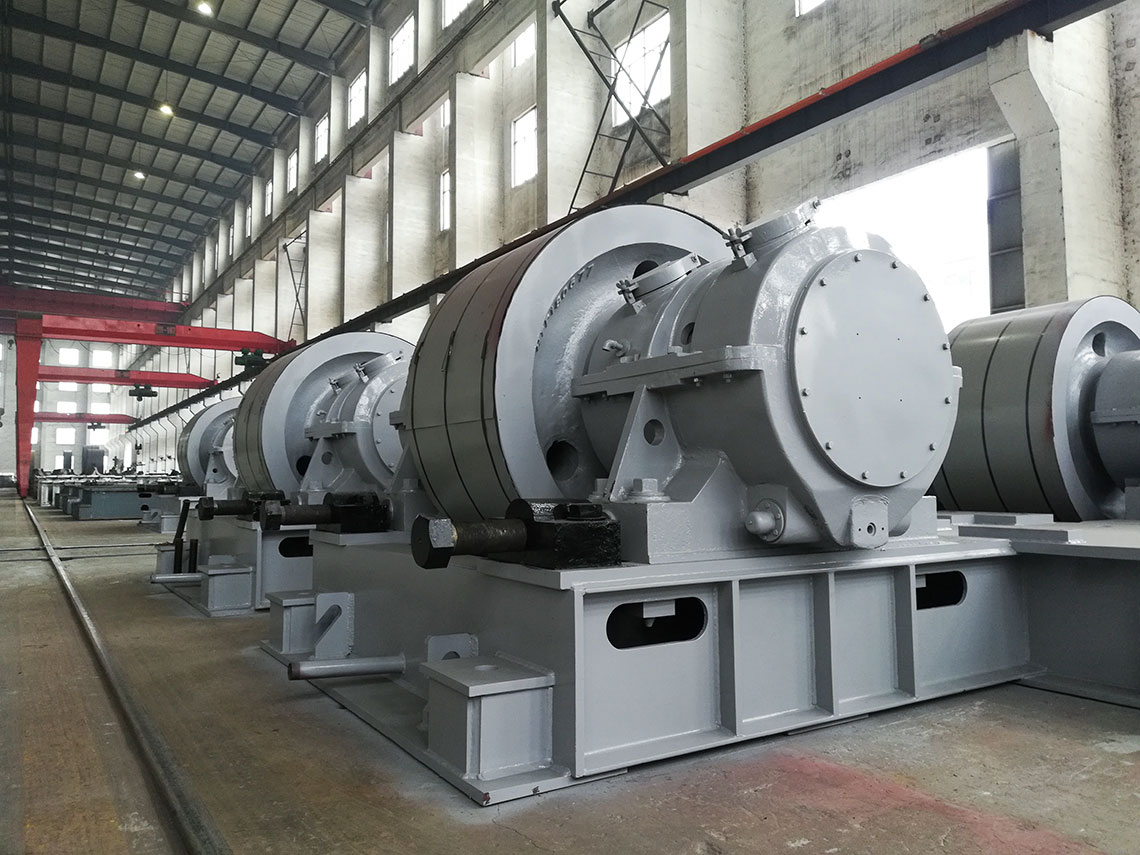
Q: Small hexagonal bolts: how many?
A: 12